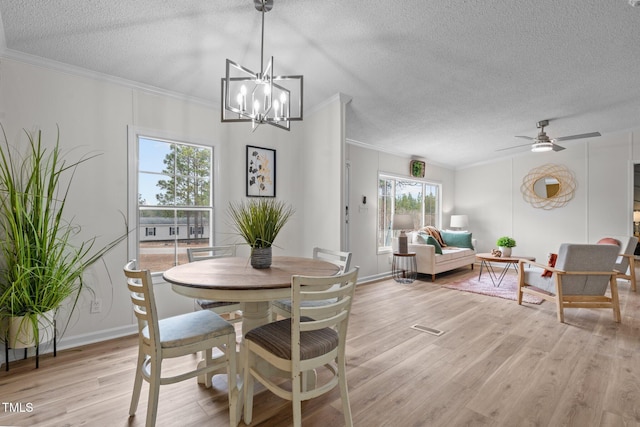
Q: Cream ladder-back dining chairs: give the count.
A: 4